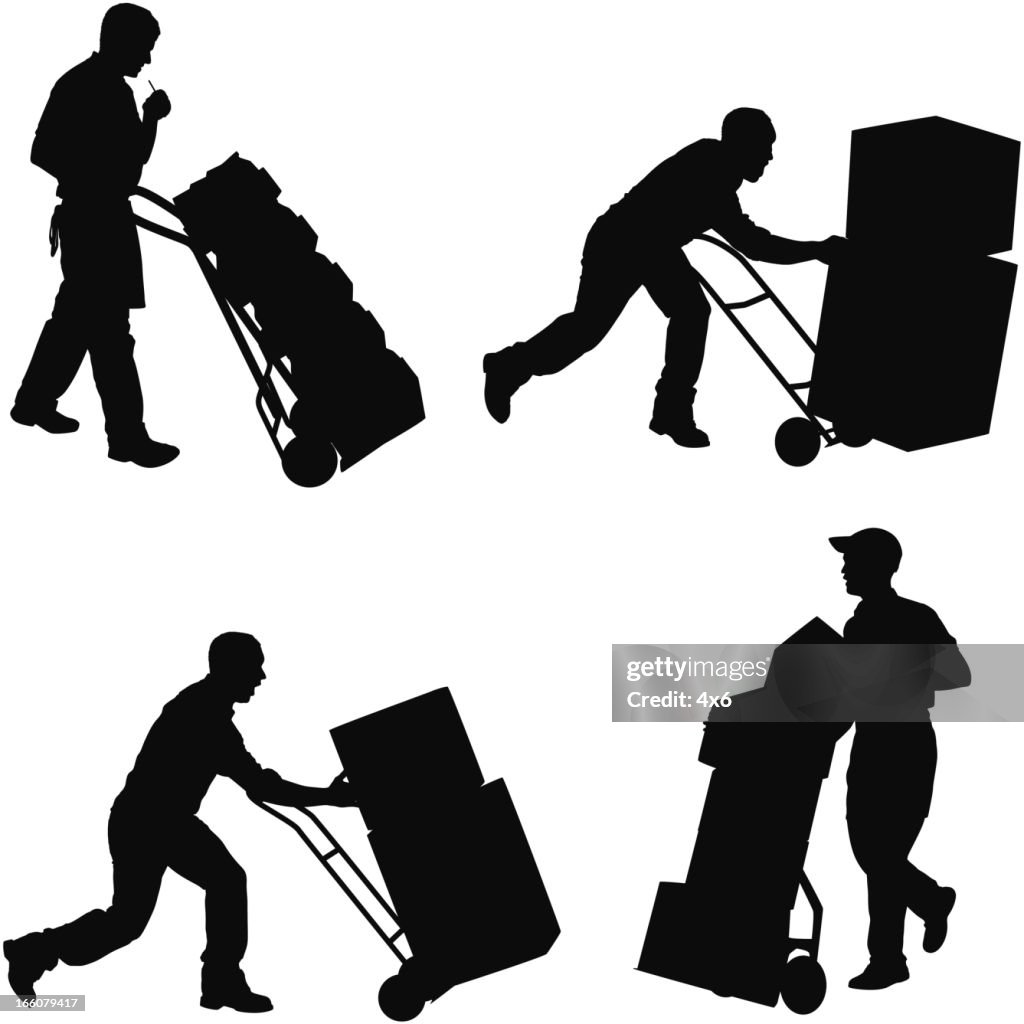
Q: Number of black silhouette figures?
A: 4